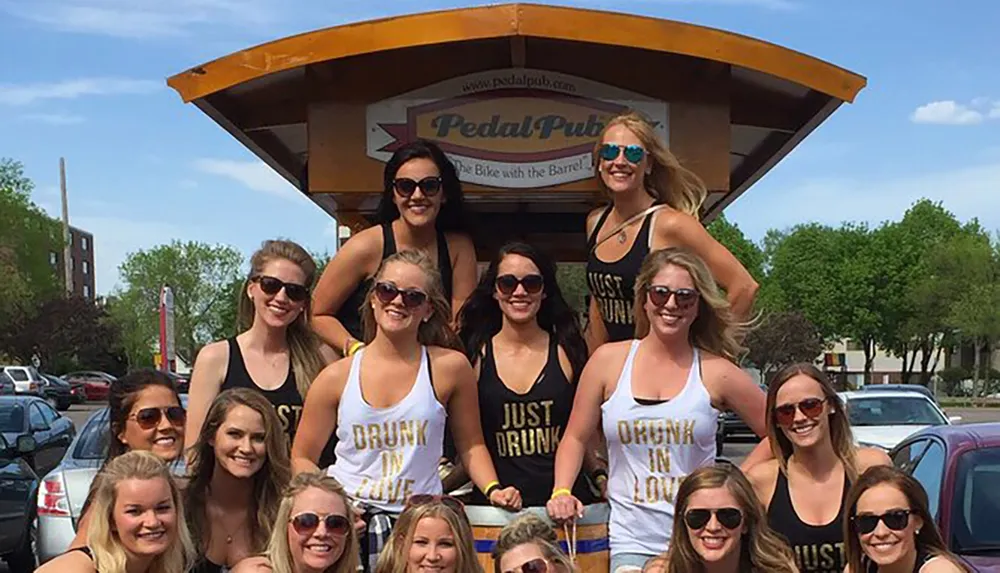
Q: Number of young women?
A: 15